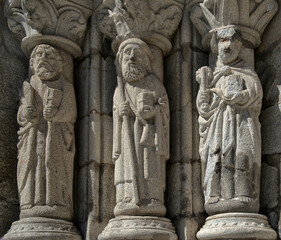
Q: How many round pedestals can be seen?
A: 3